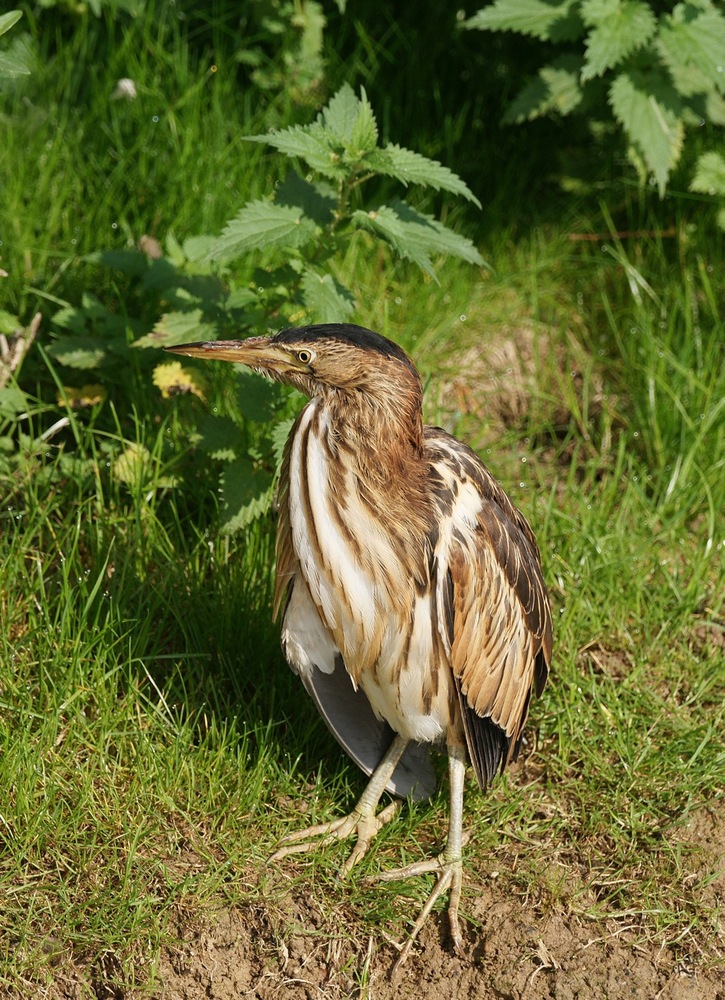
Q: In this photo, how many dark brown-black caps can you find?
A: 1